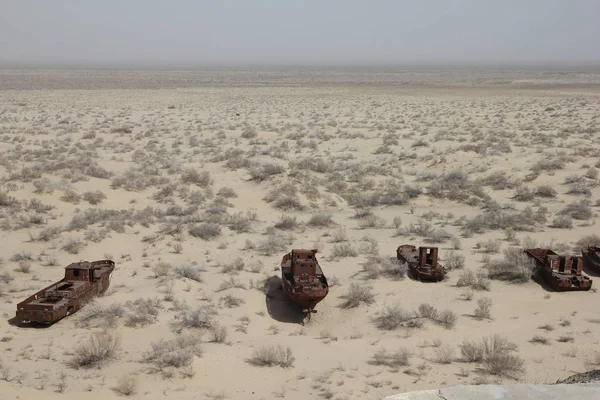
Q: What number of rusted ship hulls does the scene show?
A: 5